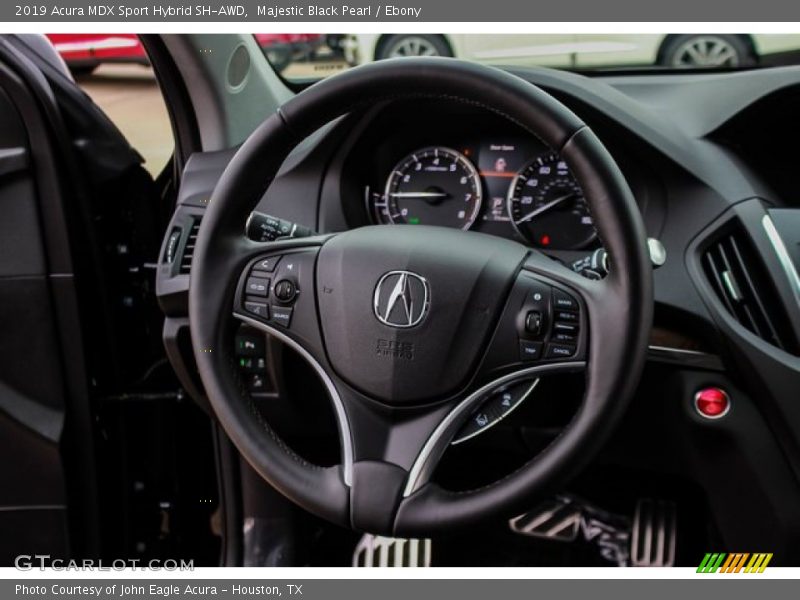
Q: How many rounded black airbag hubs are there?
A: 1